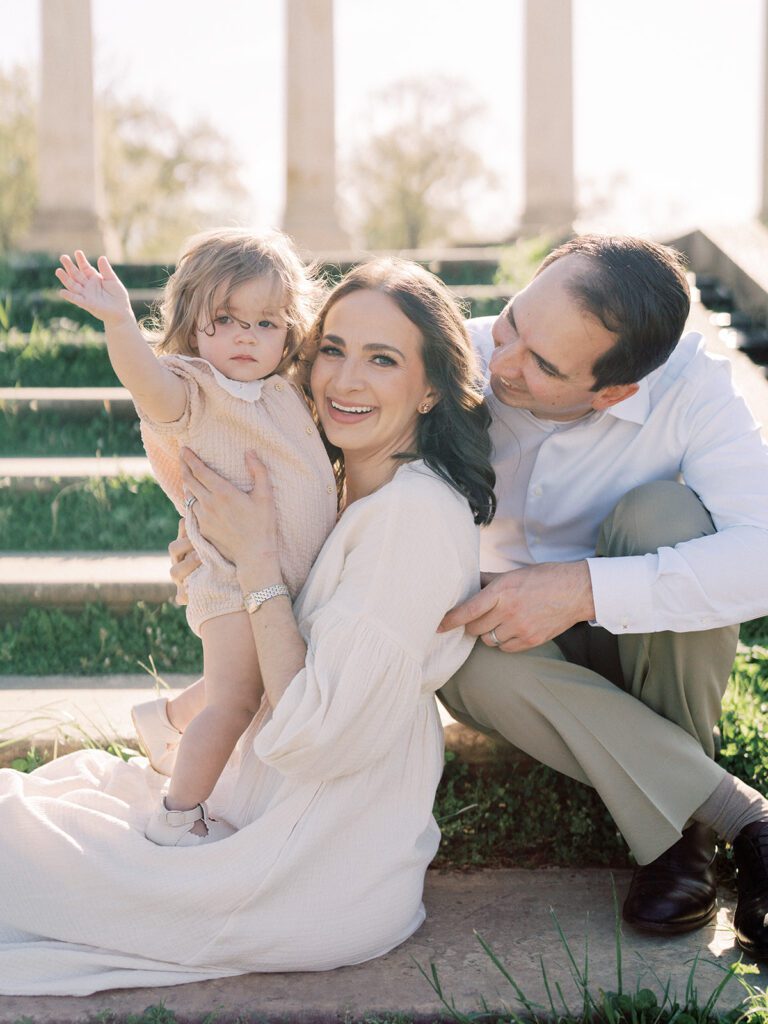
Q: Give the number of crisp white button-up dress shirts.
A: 1